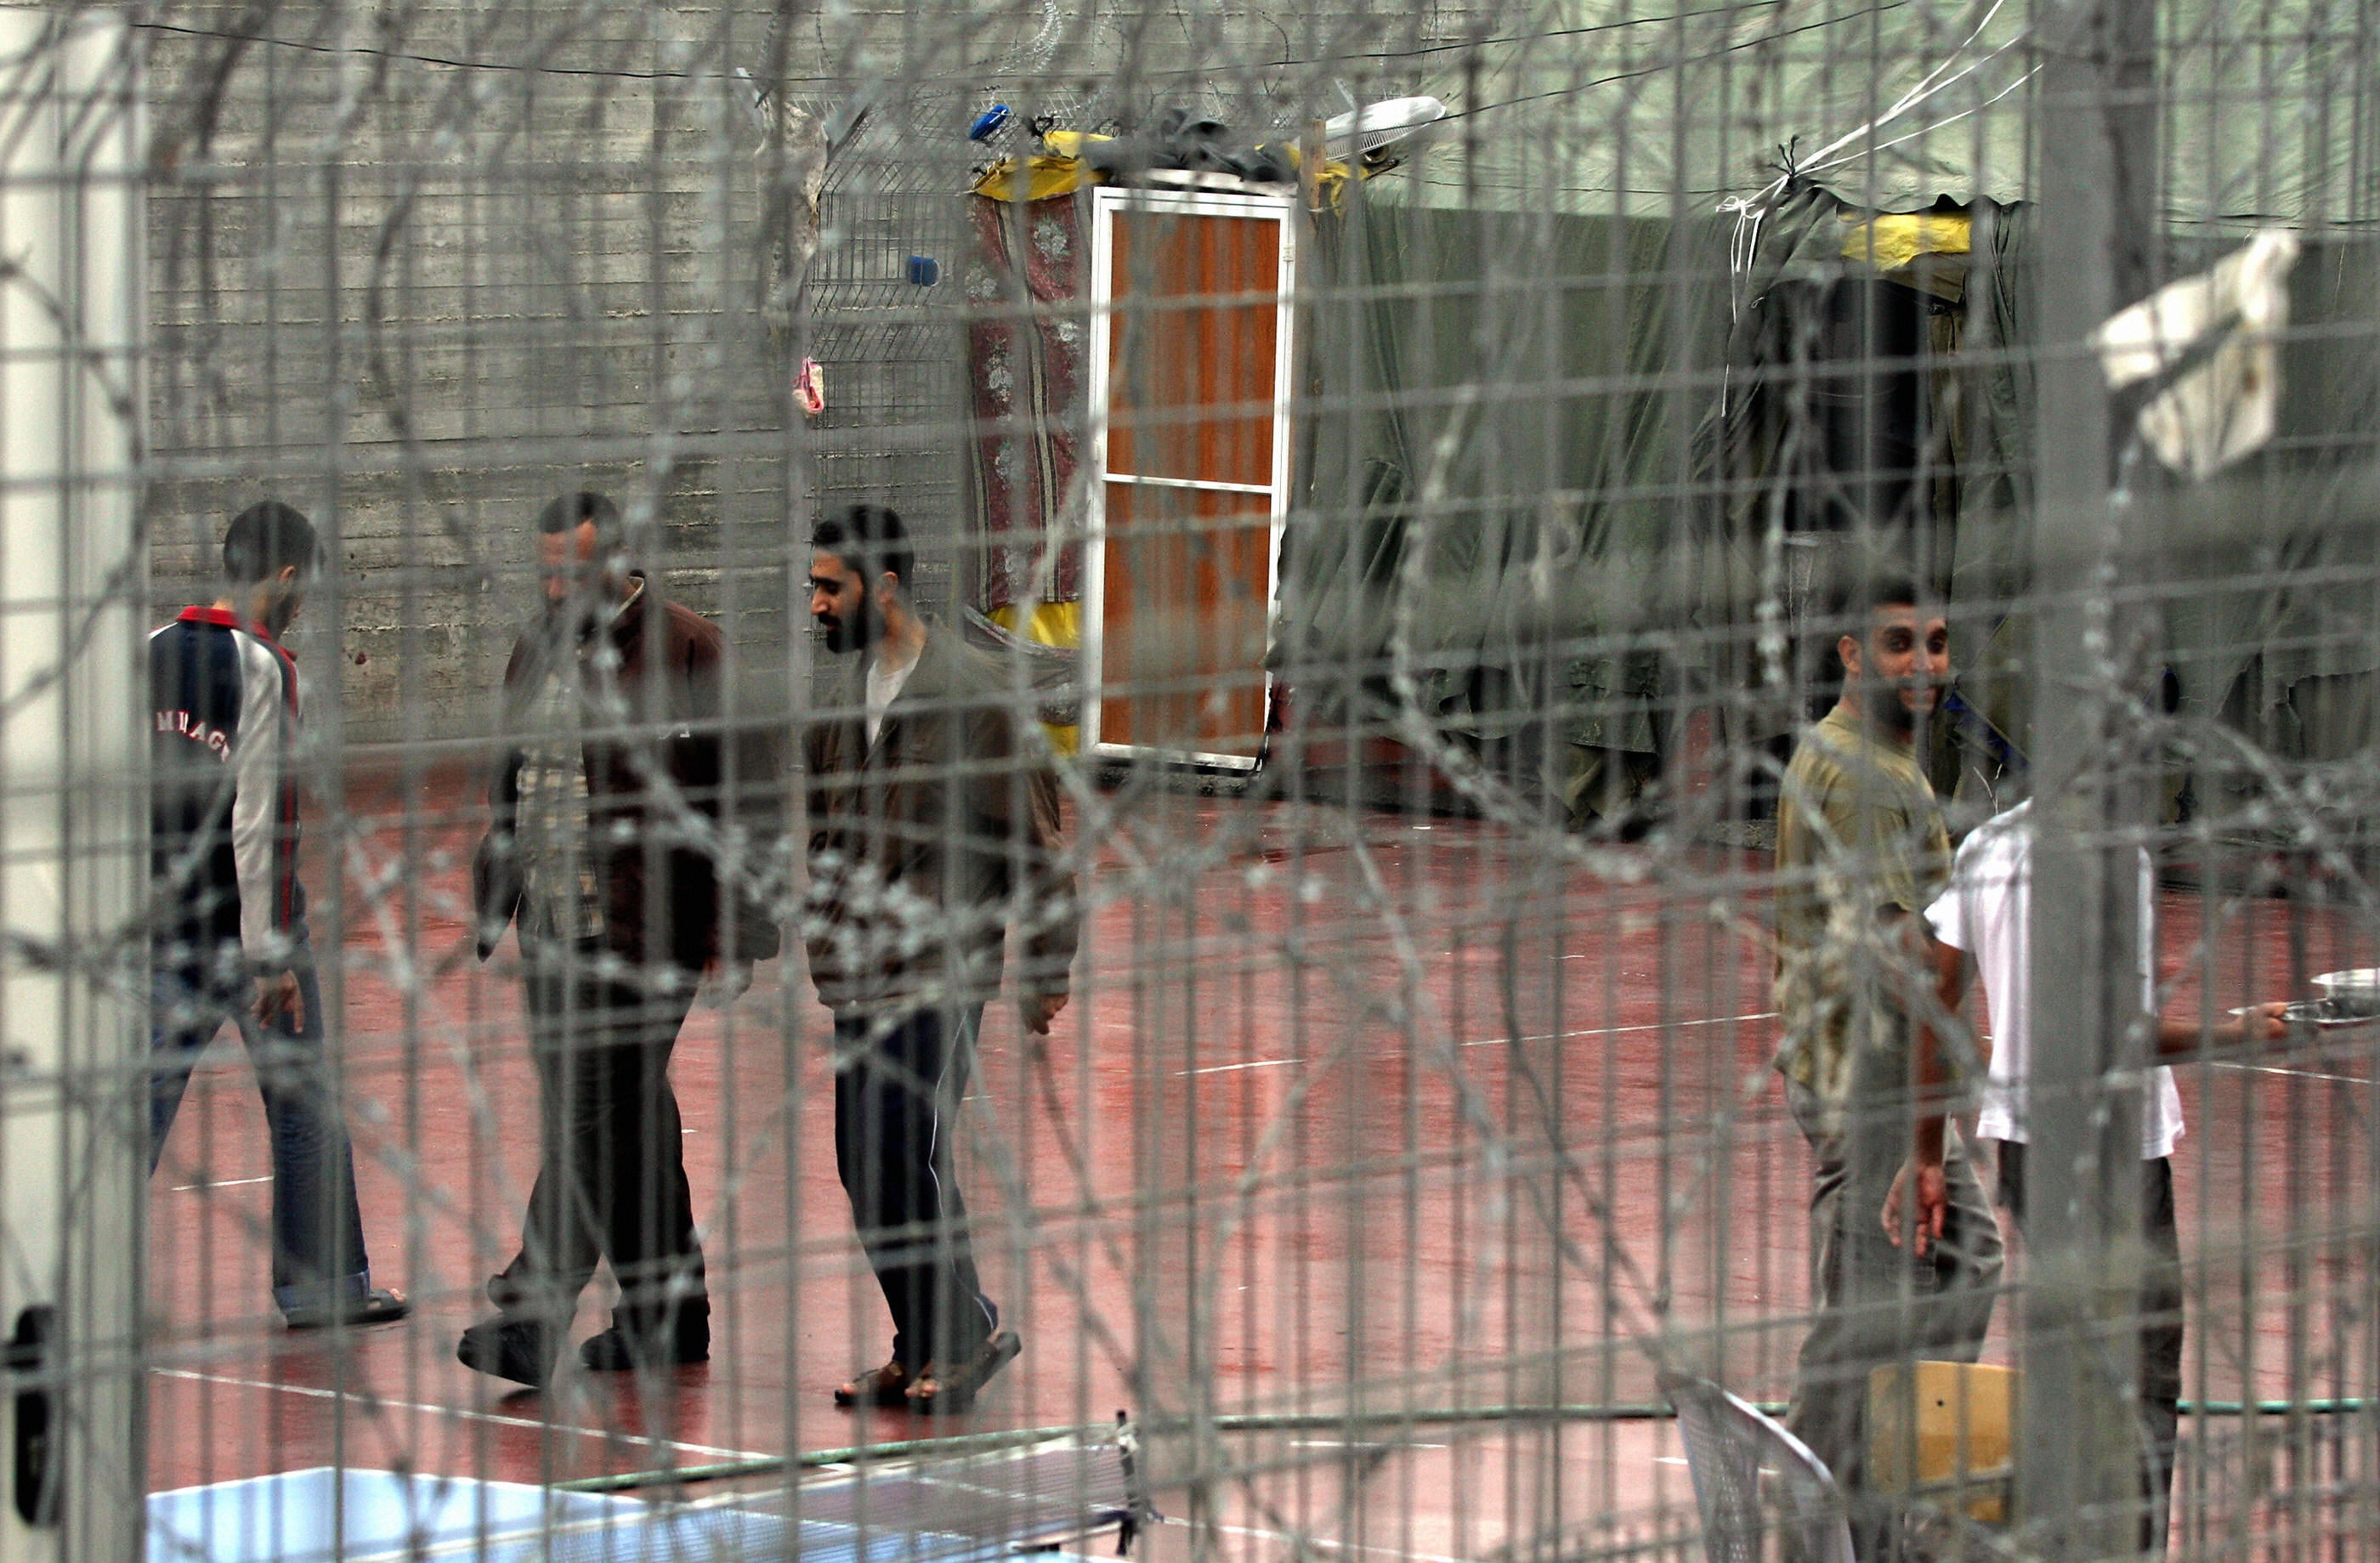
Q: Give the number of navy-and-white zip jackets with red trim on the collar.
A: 1